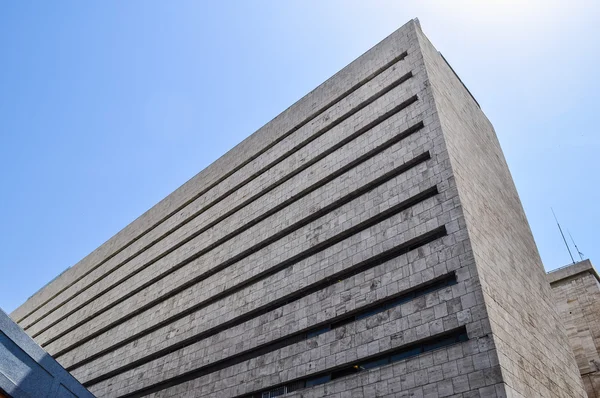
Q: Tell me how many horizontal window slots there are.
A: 9